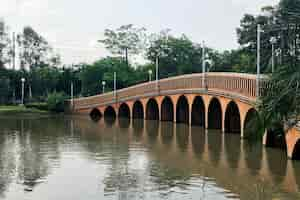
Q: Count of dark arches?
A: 13